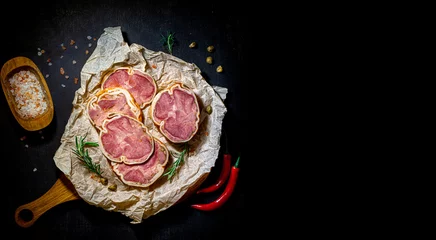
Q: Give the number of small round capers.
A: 7